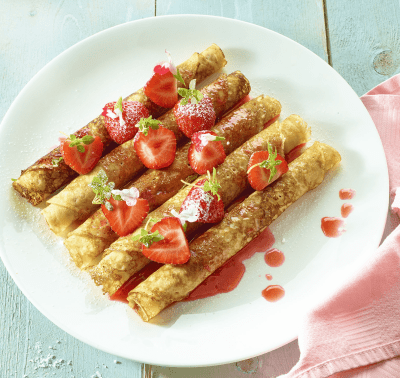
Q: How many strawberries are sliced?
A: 7